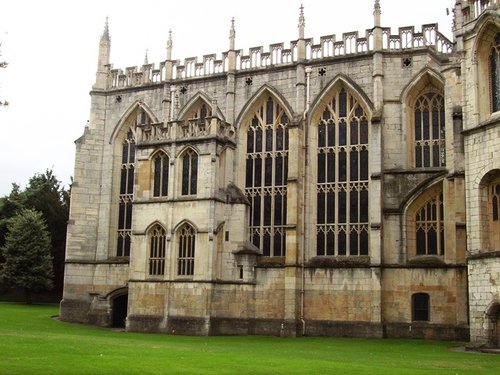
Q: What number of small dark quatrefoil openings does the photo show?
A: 5